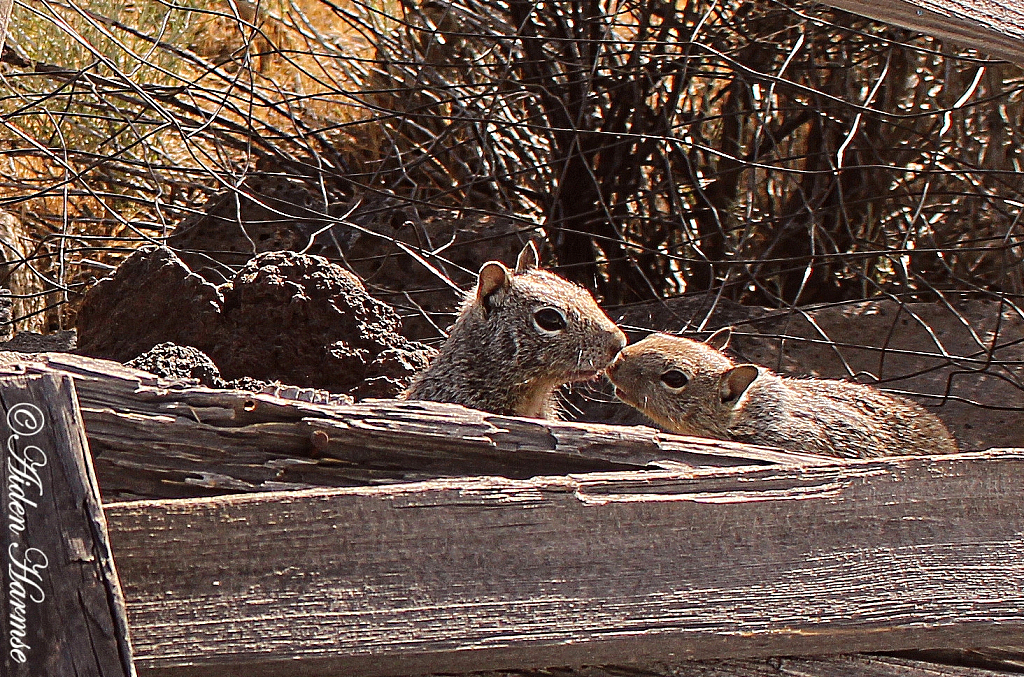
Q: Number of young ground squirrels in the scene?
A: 1